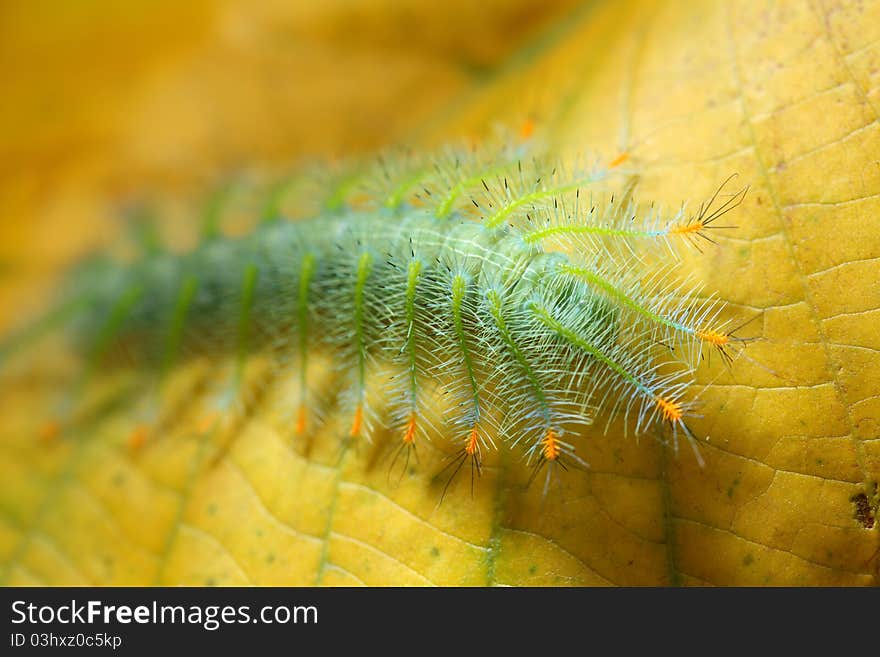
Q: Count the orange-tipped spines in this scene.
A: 13